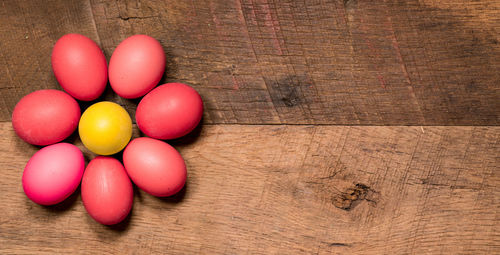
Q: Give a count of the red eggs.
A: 7